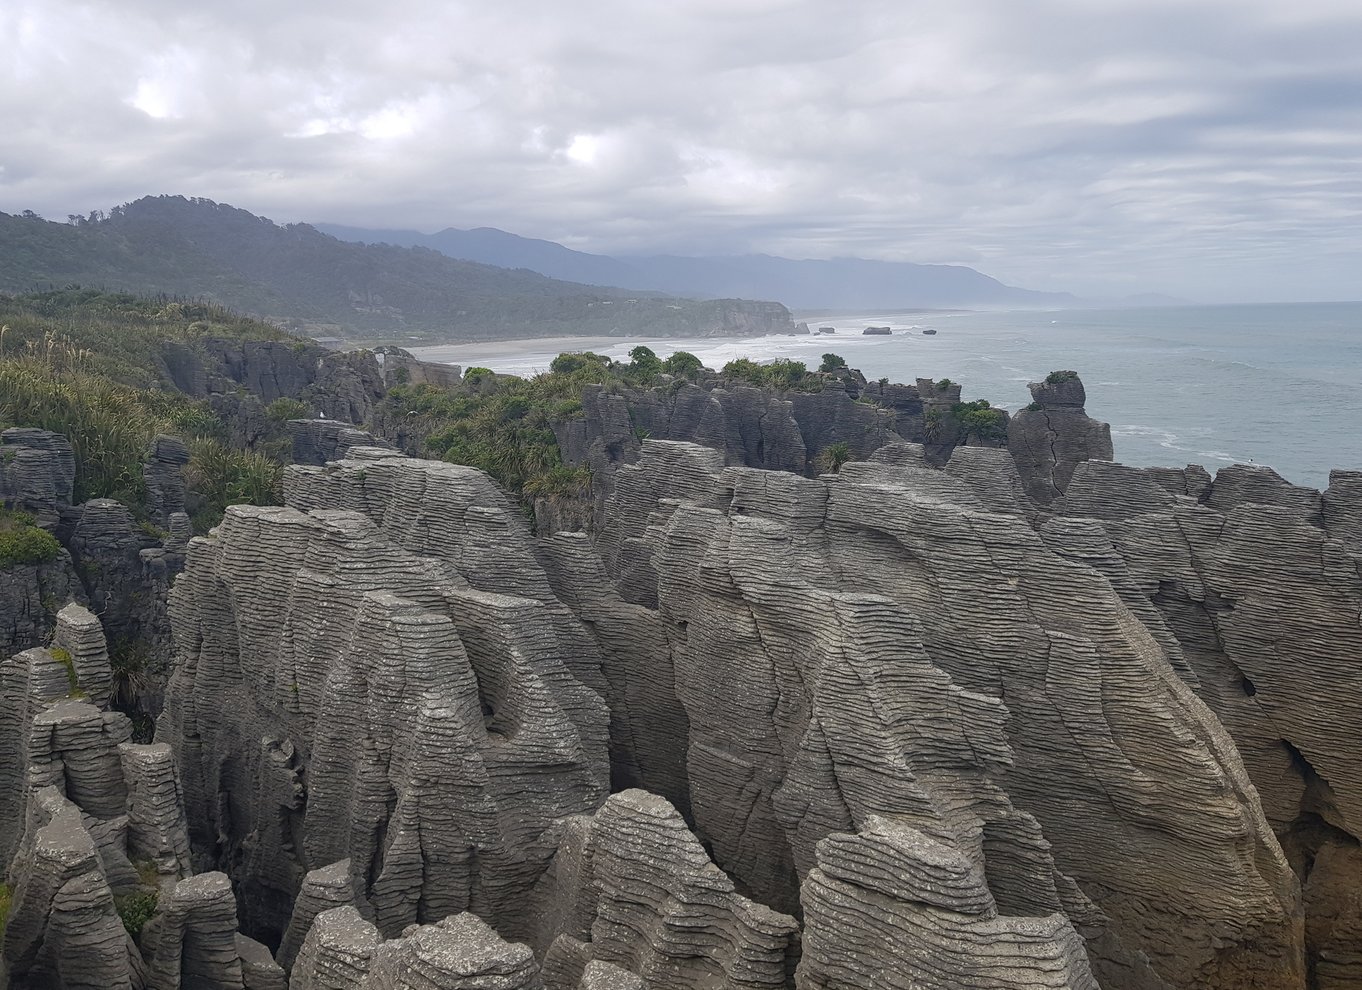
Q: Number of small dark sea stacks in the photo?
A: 3